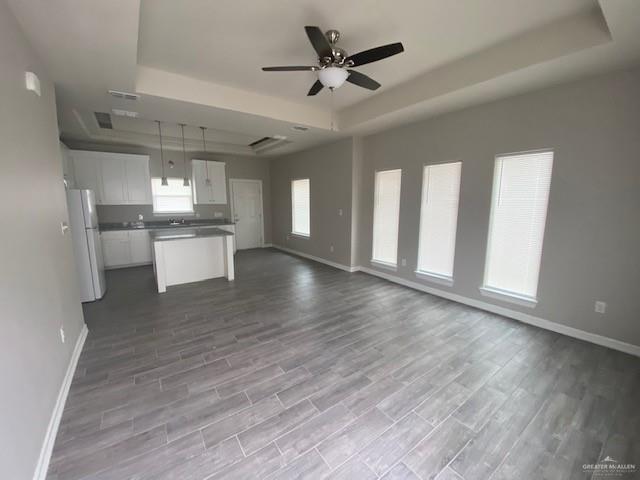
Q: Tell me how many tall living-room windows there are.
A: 3